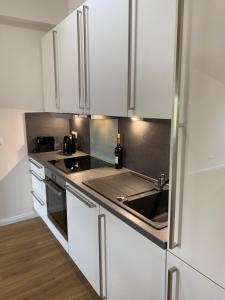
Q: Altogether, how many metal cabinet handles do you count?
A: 11